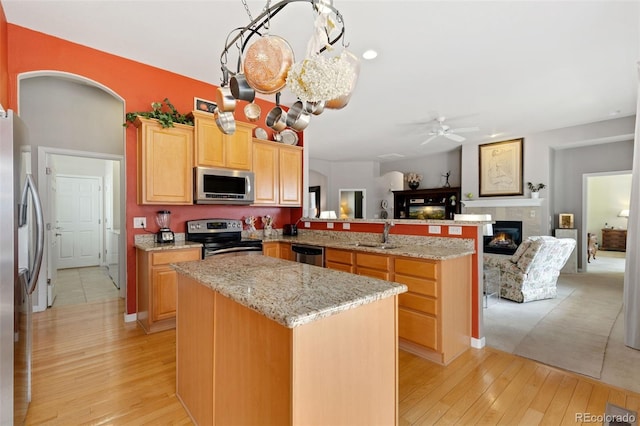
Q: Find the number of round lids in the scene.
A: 2